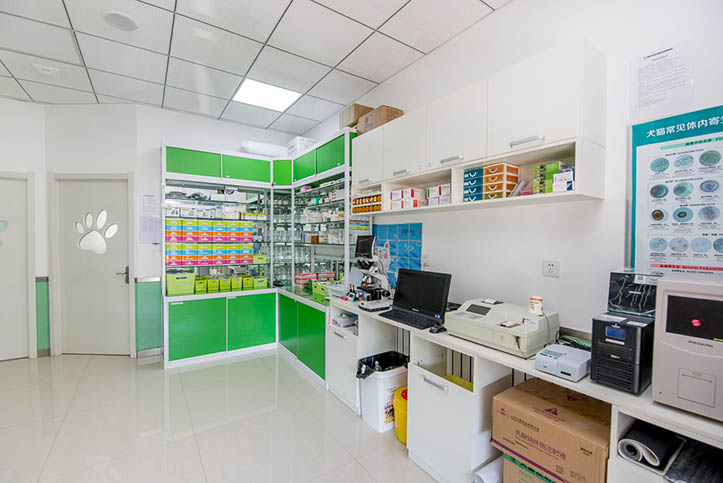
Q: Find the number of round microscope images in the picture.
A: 13